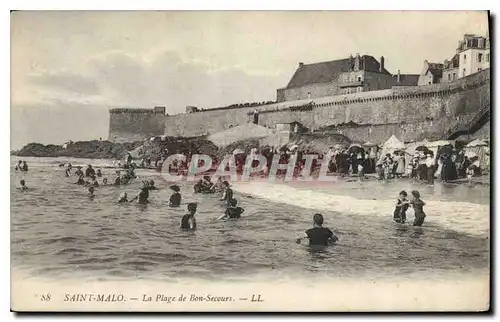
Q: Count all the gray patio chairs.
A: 0